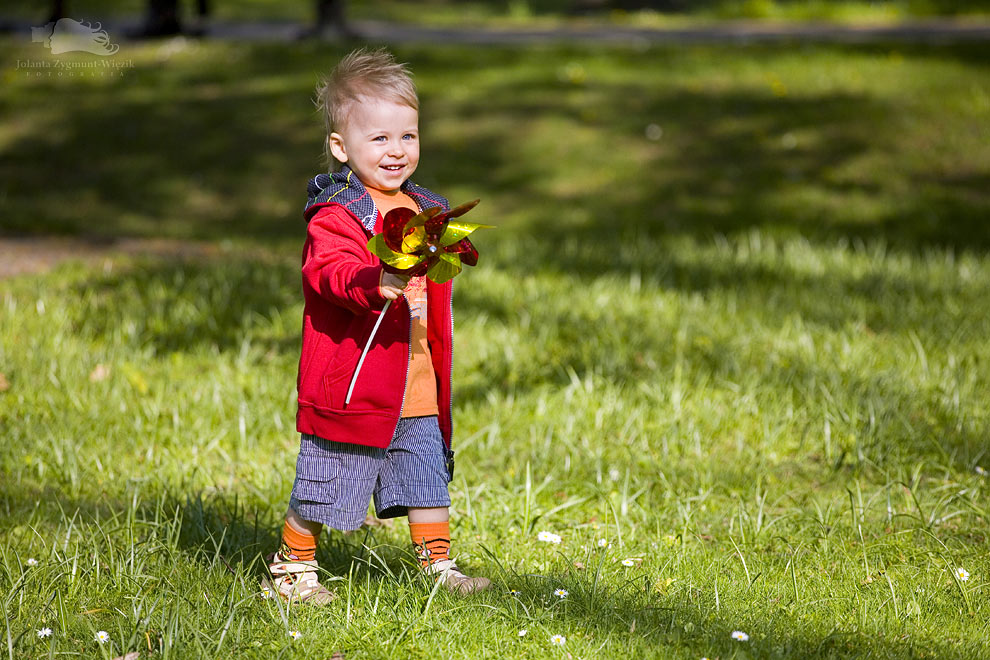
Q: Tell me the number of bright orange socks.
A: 2